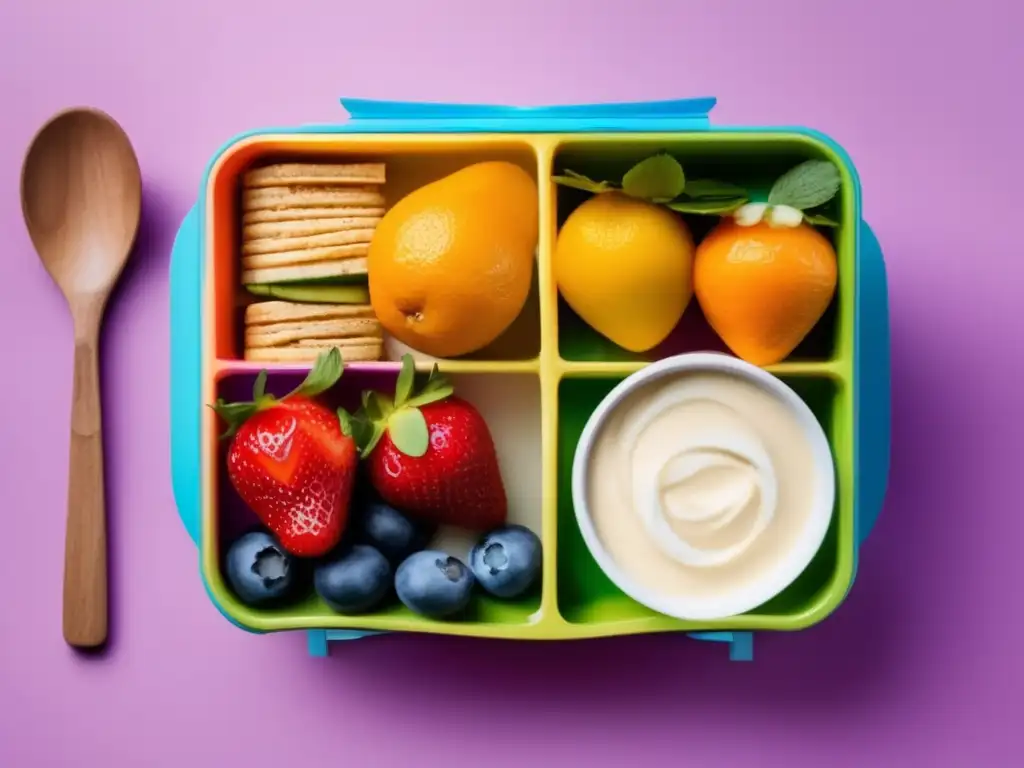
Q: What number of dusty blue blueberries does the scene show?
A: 5